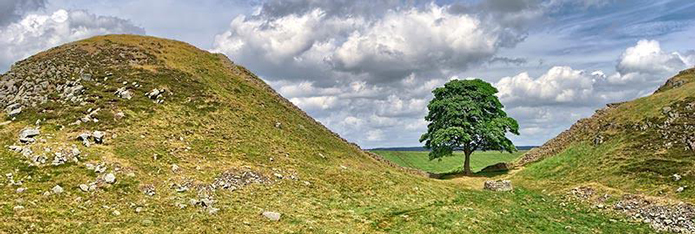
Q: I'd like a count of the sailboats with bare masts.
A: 0